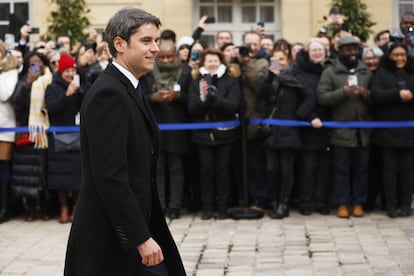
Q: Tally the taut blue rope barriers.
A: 1